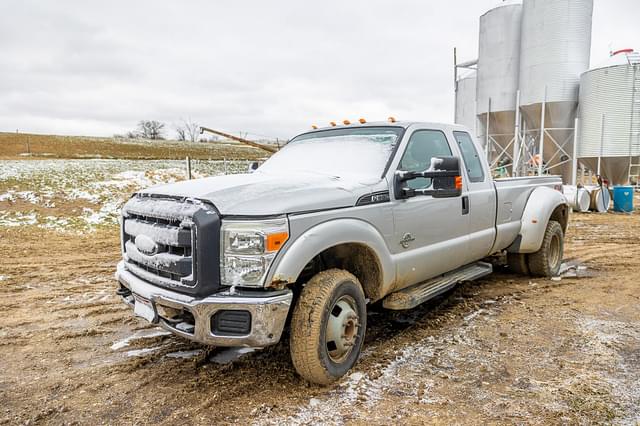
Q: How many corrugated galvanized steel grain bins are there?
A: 4